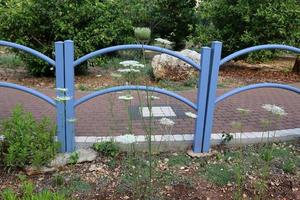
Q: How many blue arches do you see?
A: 6